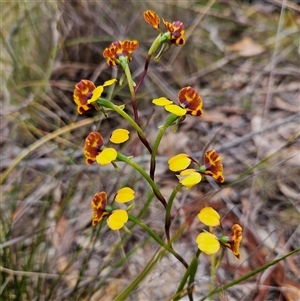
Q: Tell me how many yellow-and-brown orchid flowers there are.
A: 8